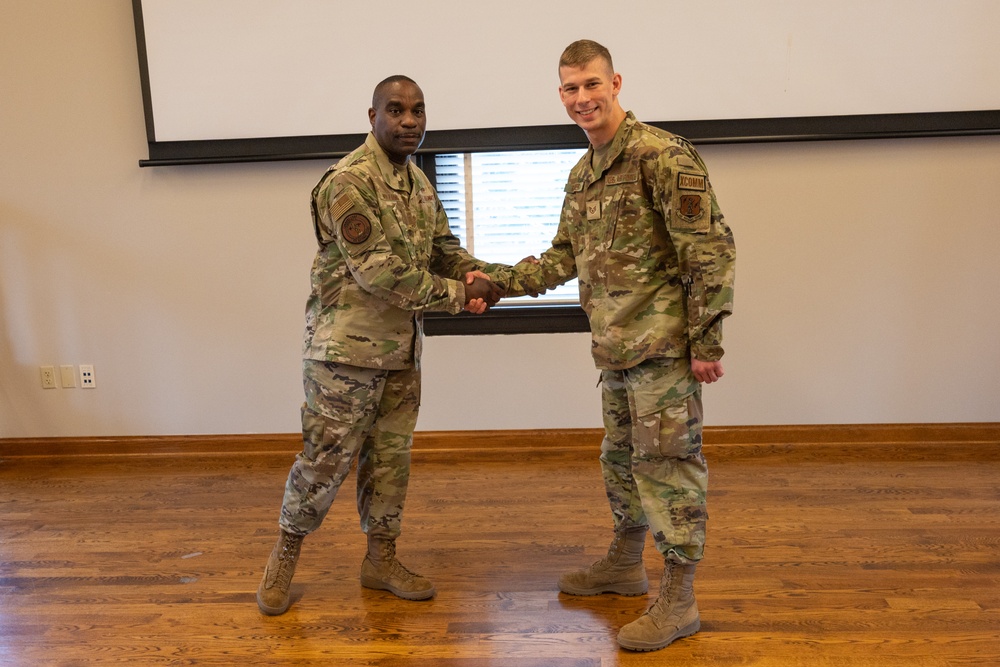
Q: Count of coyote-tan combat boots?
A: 4